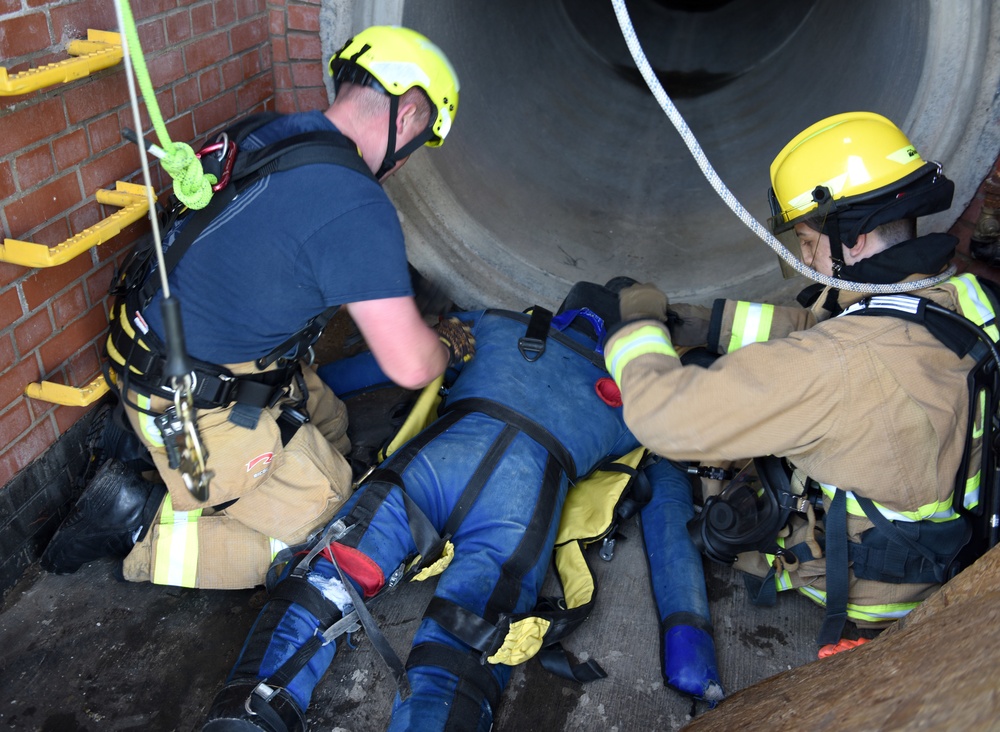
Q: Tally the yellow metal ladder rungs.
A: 3